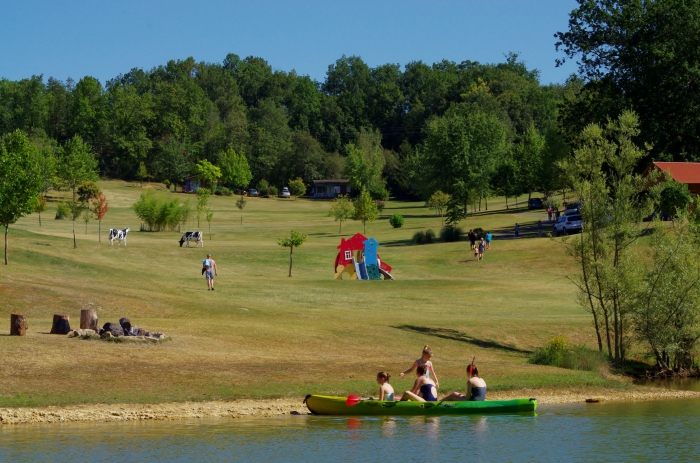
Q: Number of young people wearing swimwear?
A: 4